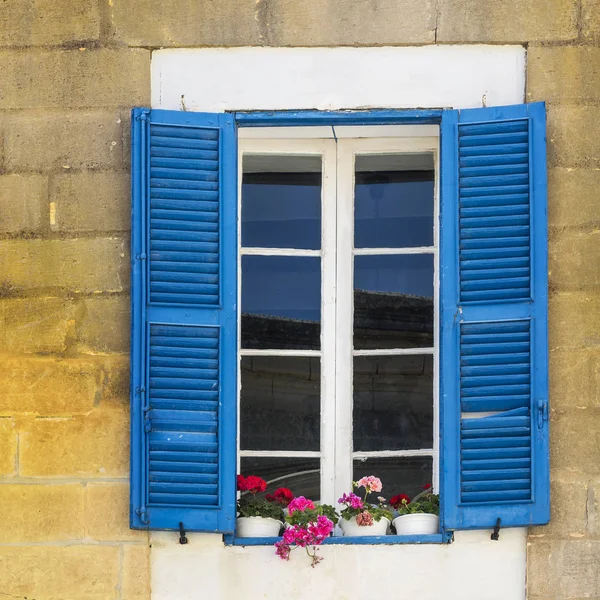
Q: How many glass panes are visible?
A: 8